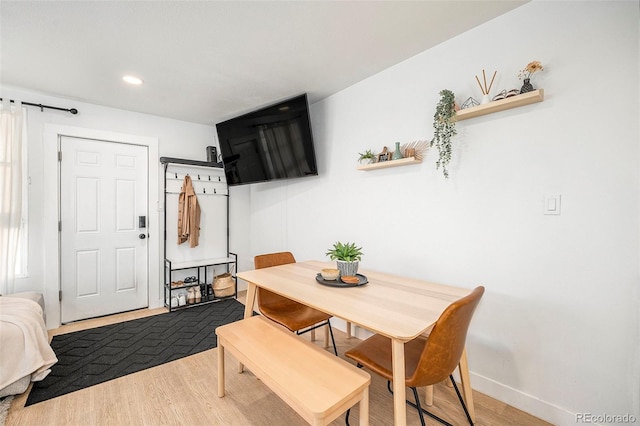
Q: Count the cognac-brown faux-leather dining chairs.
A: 2